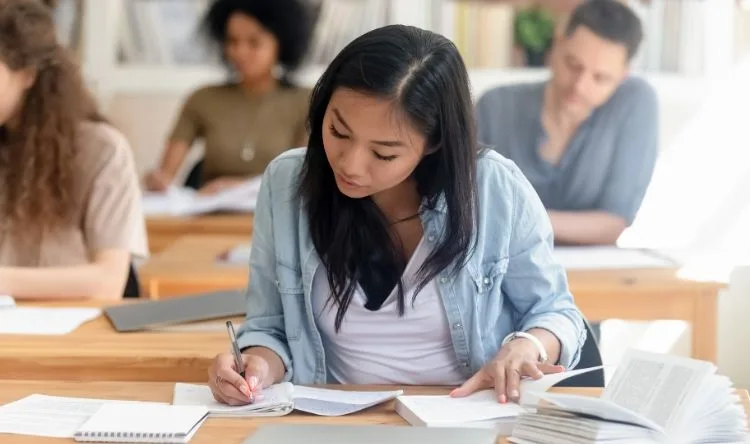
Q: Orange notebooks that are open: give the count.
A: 0